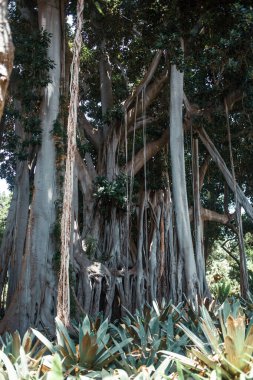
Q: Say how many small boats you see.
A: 0